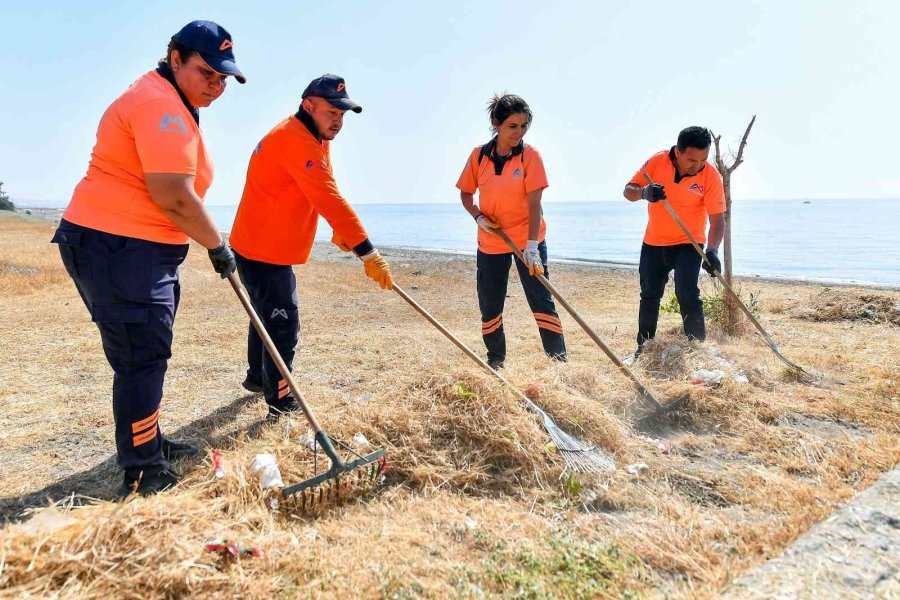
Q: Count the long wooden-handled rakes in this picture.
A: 4